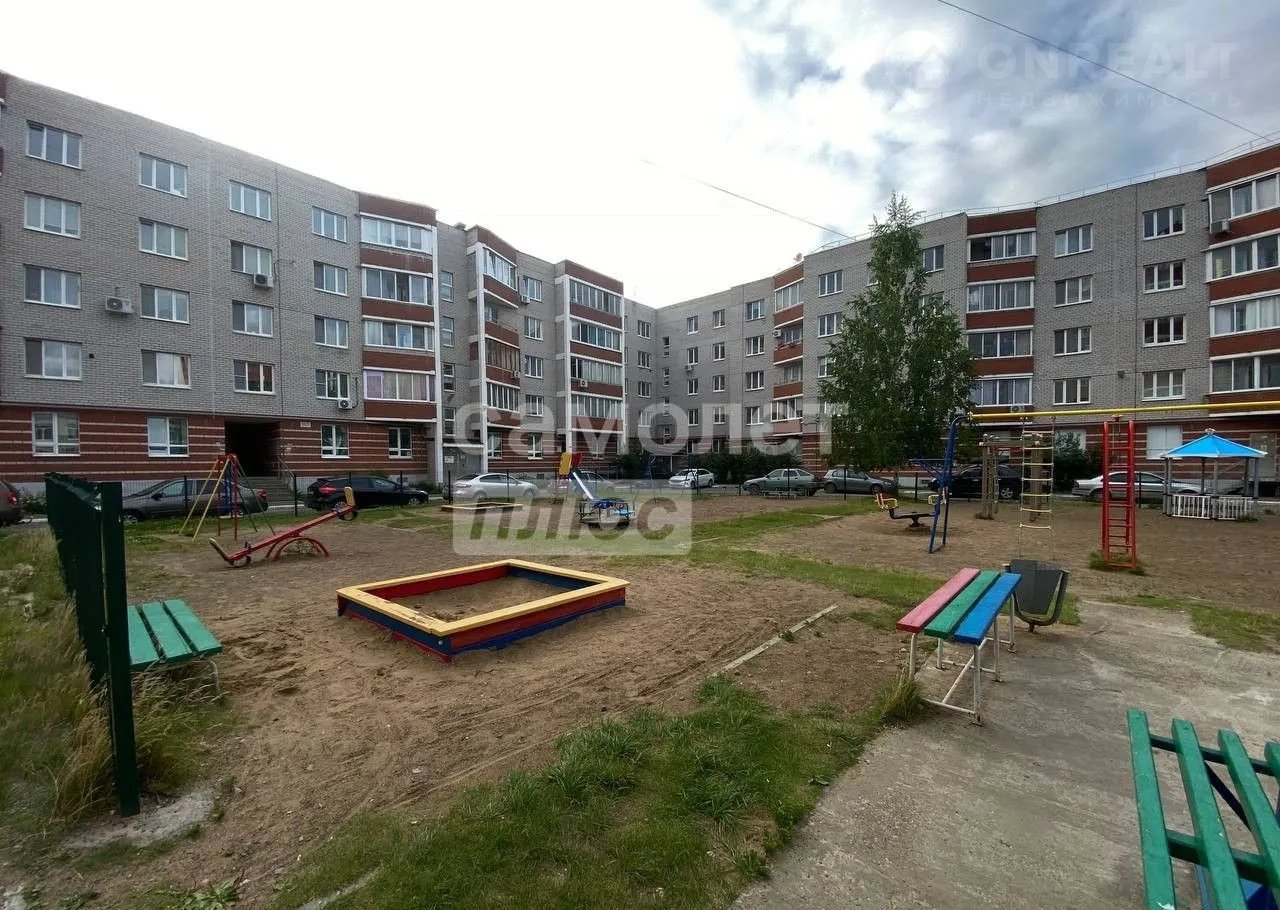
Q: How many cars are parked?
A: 10